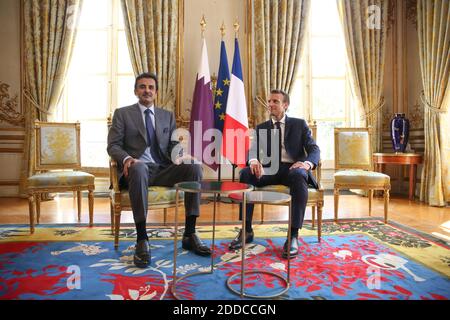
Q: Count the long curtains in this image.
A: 5